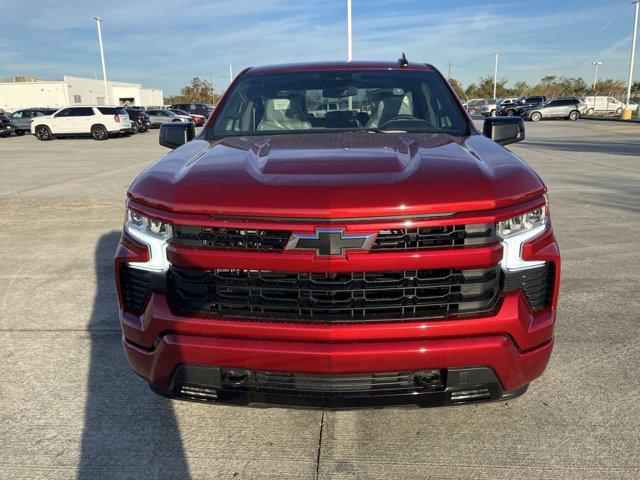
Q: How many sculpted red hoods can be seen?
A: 1